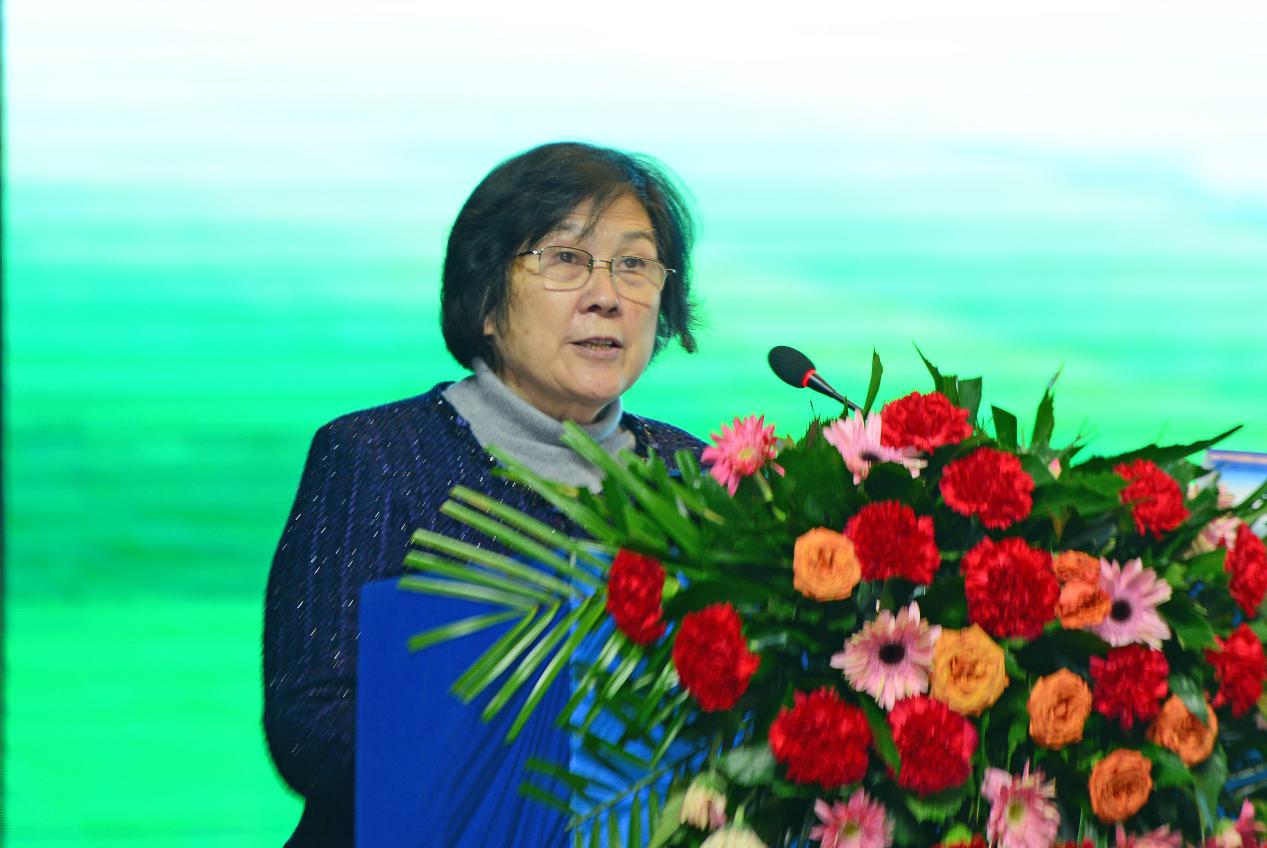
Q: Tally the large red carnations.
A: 12